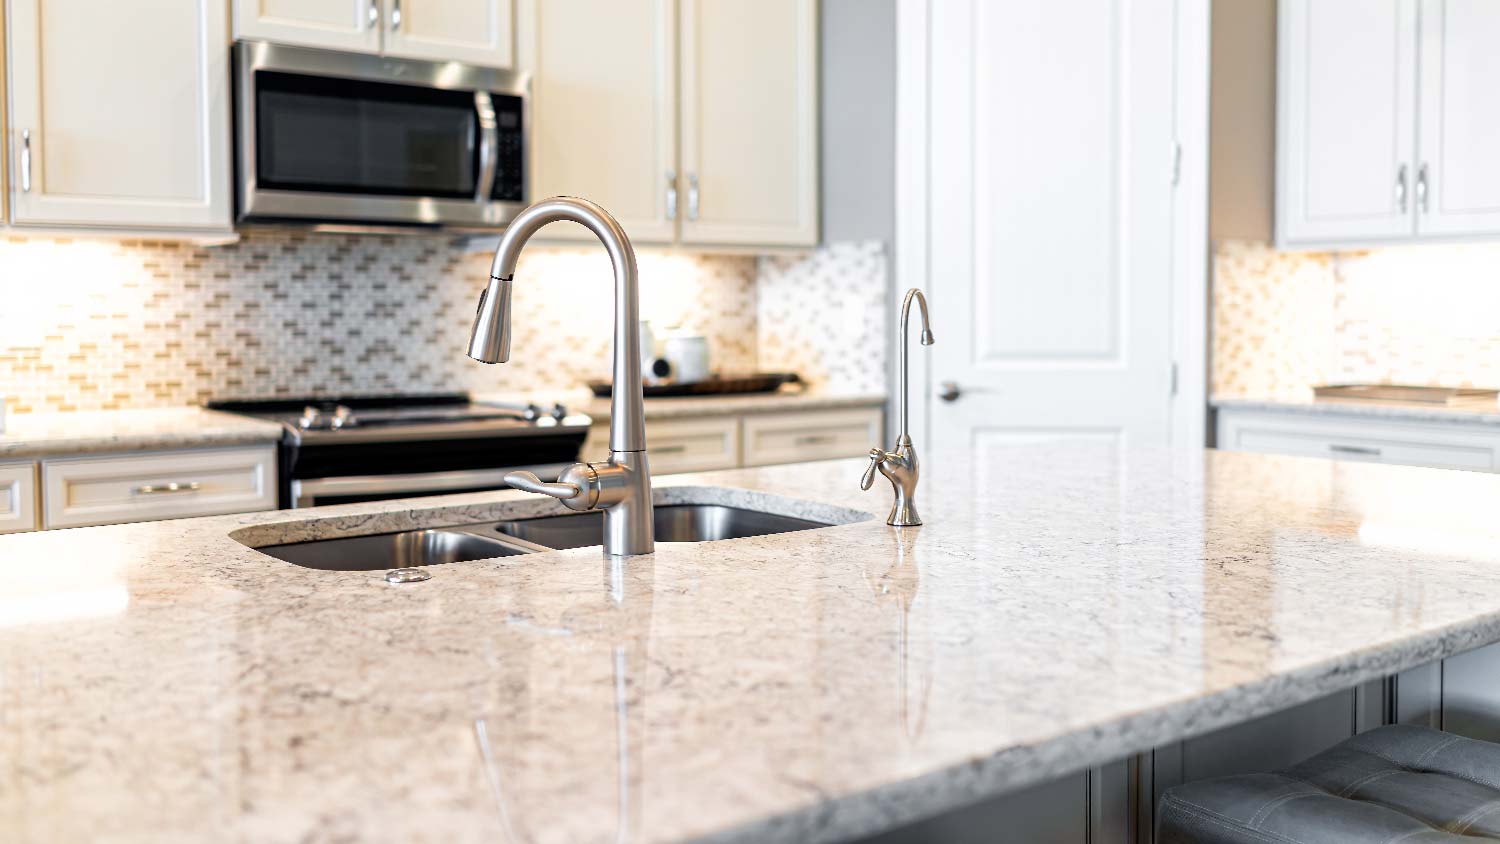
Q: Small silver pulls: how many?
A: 11